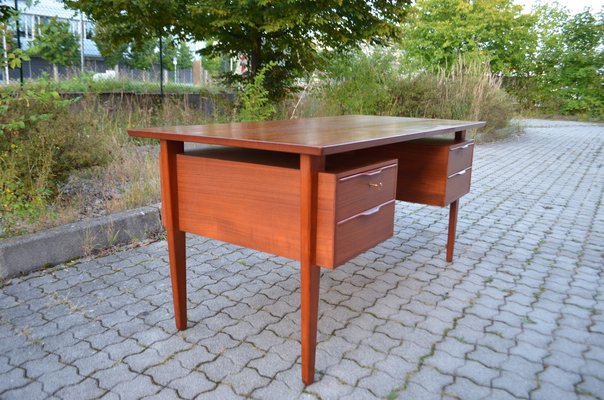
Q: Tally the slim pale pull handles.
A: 4